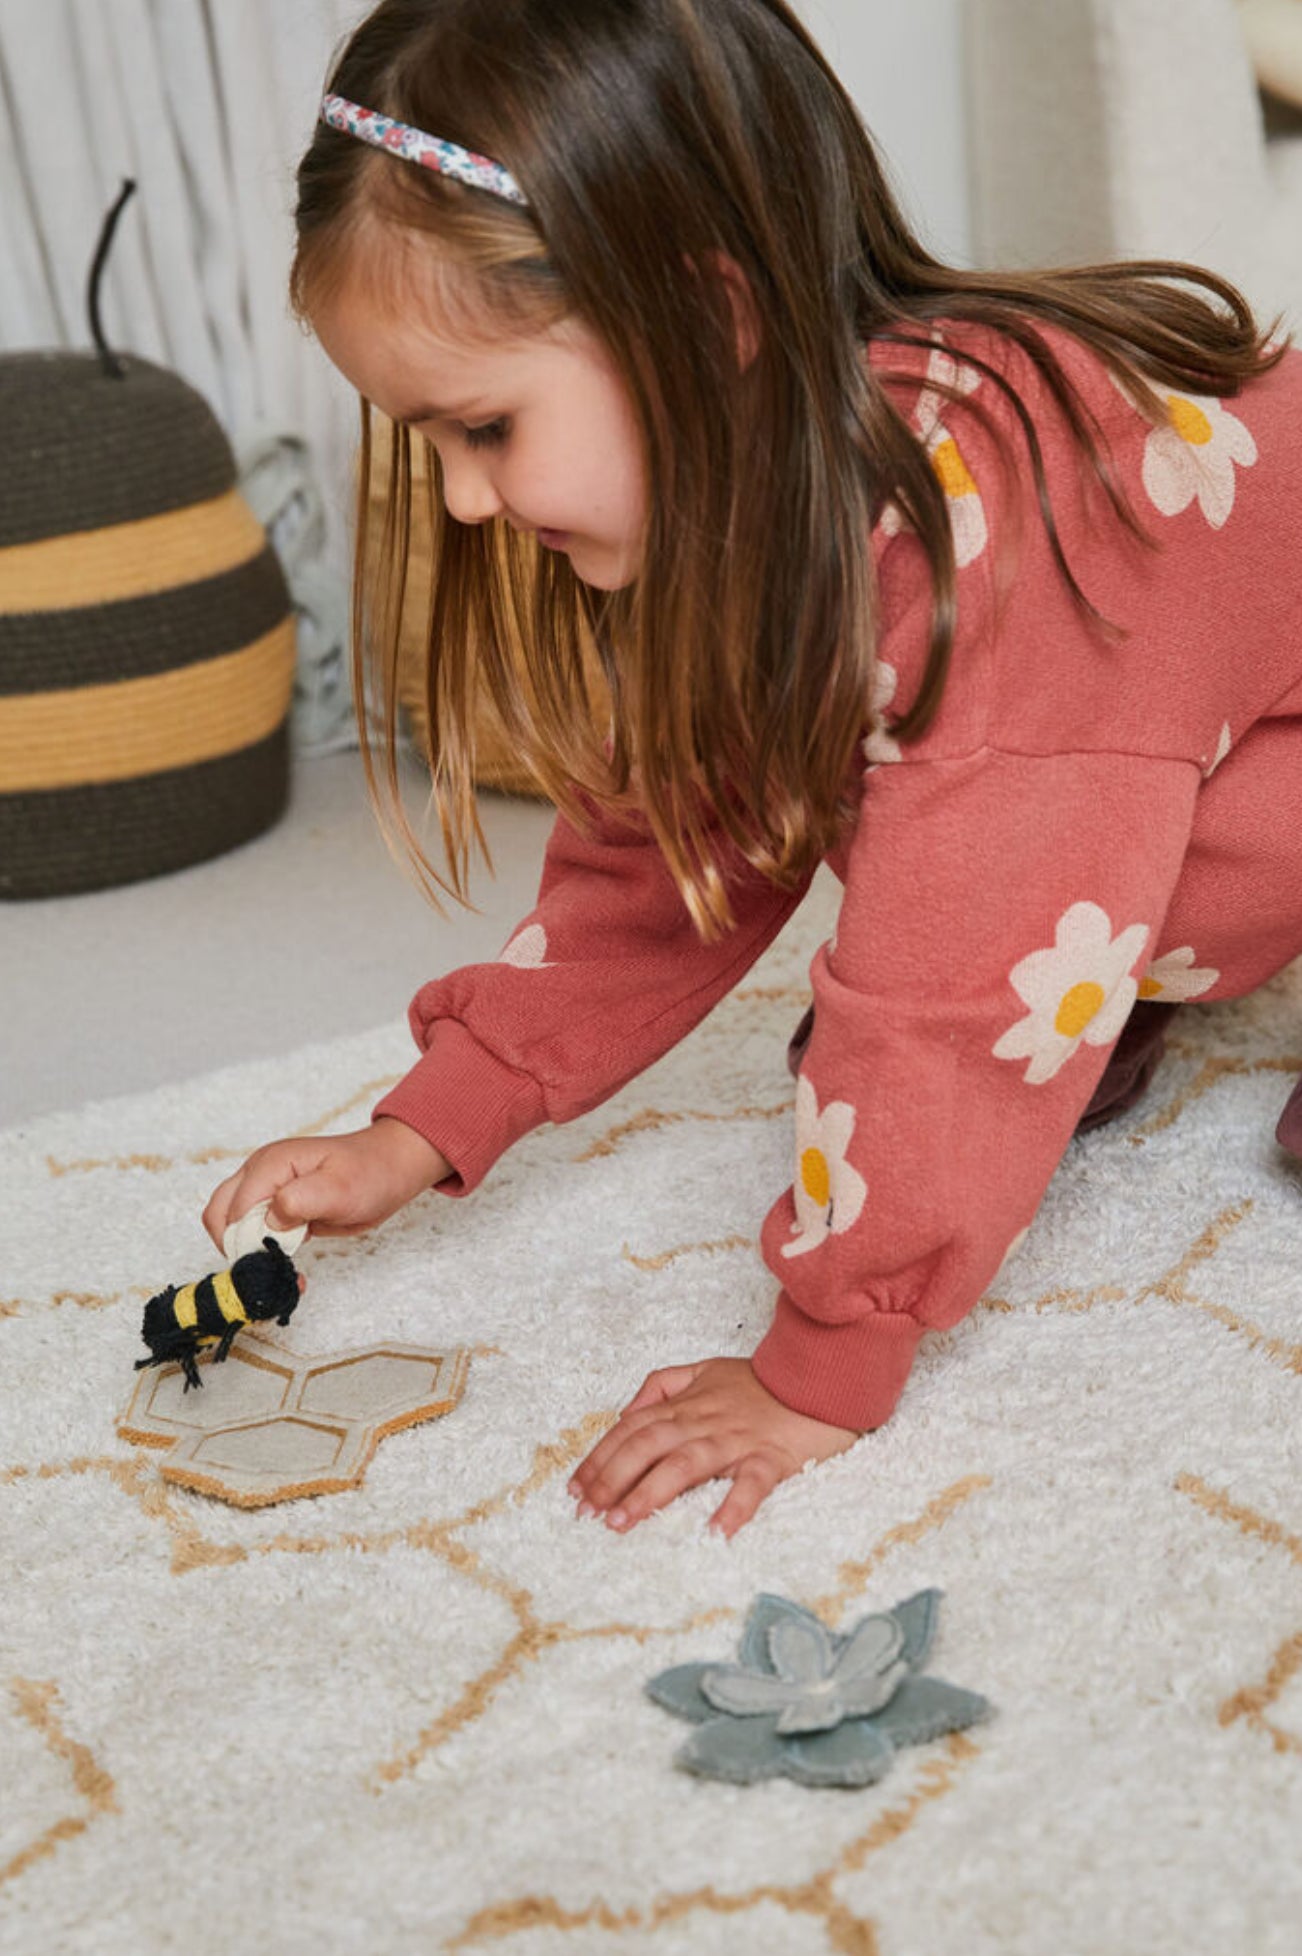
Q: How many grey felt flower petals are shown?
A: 11